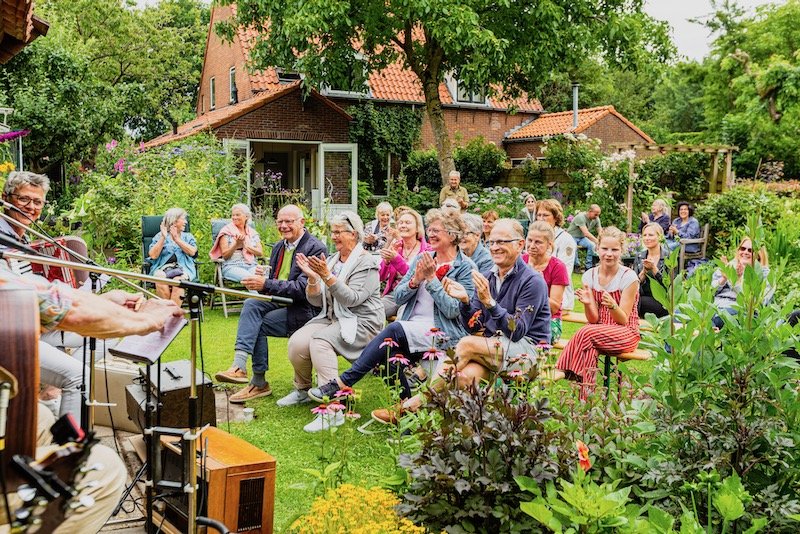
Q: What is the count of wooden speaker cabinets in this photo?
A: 1